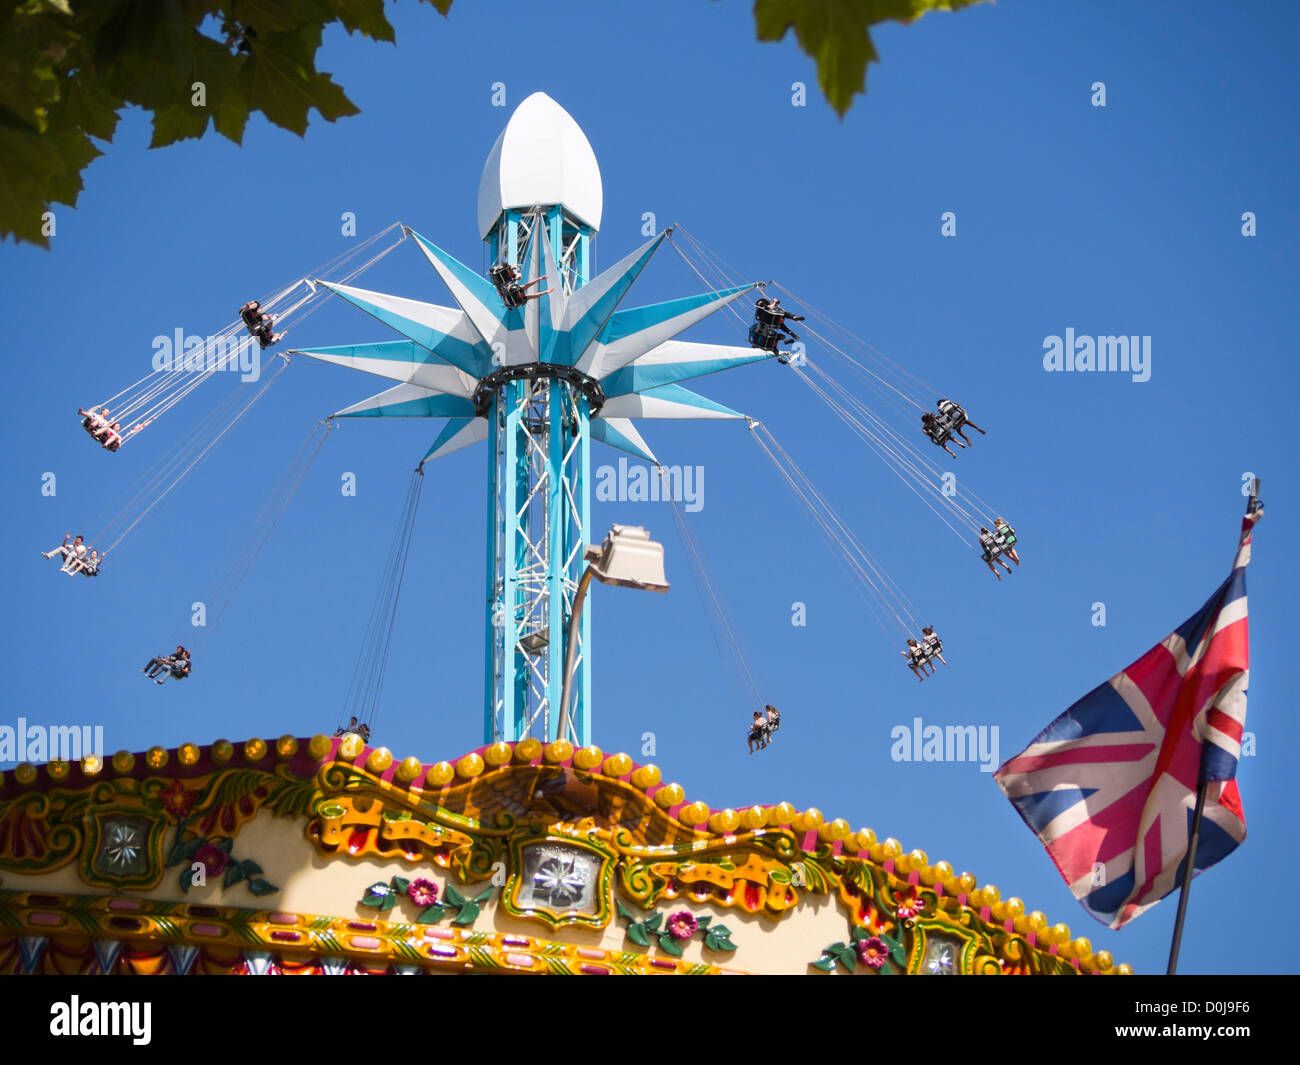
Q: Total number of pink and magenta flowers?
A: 4